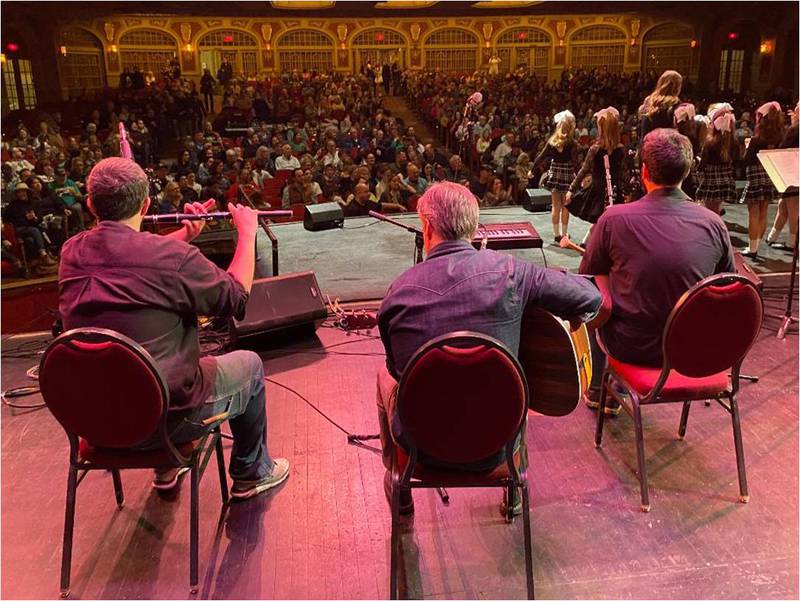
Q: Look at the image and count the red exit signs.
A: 5